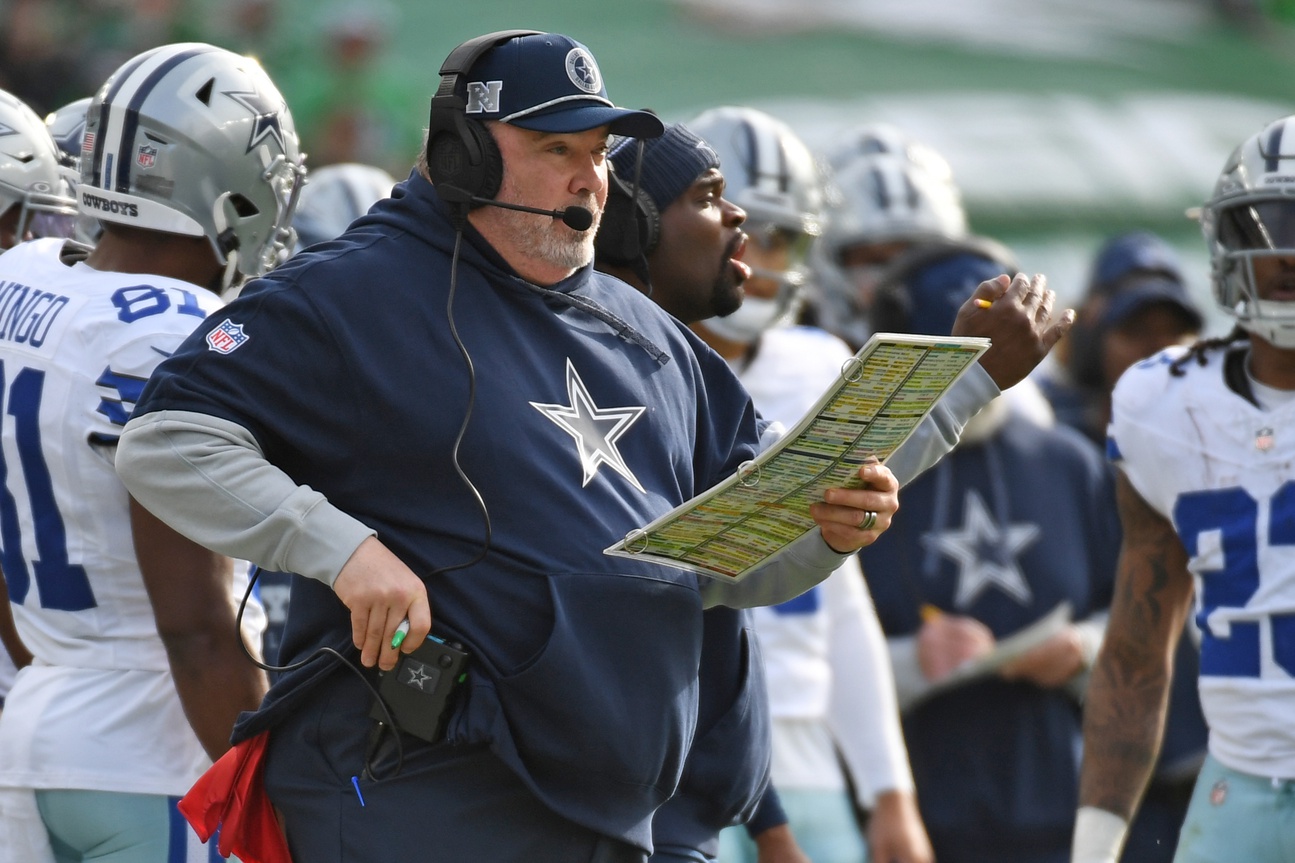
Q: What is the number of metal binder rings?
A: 3